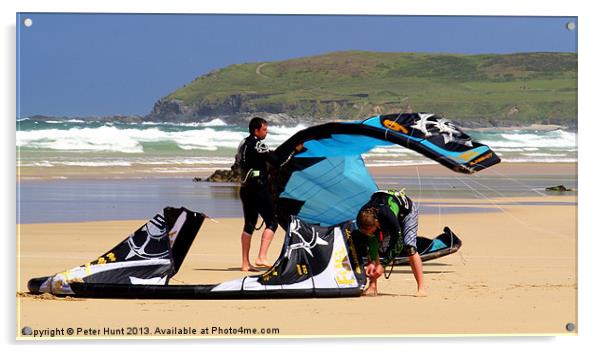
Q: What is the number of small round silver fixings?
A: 4